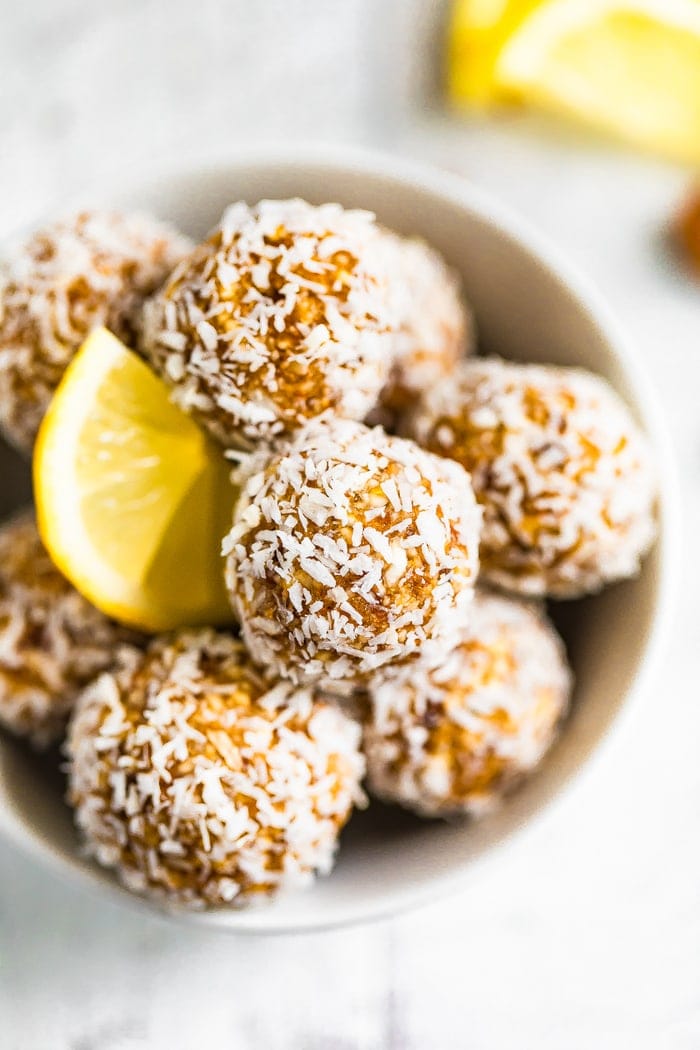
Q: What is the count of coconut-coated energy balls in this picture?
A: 8